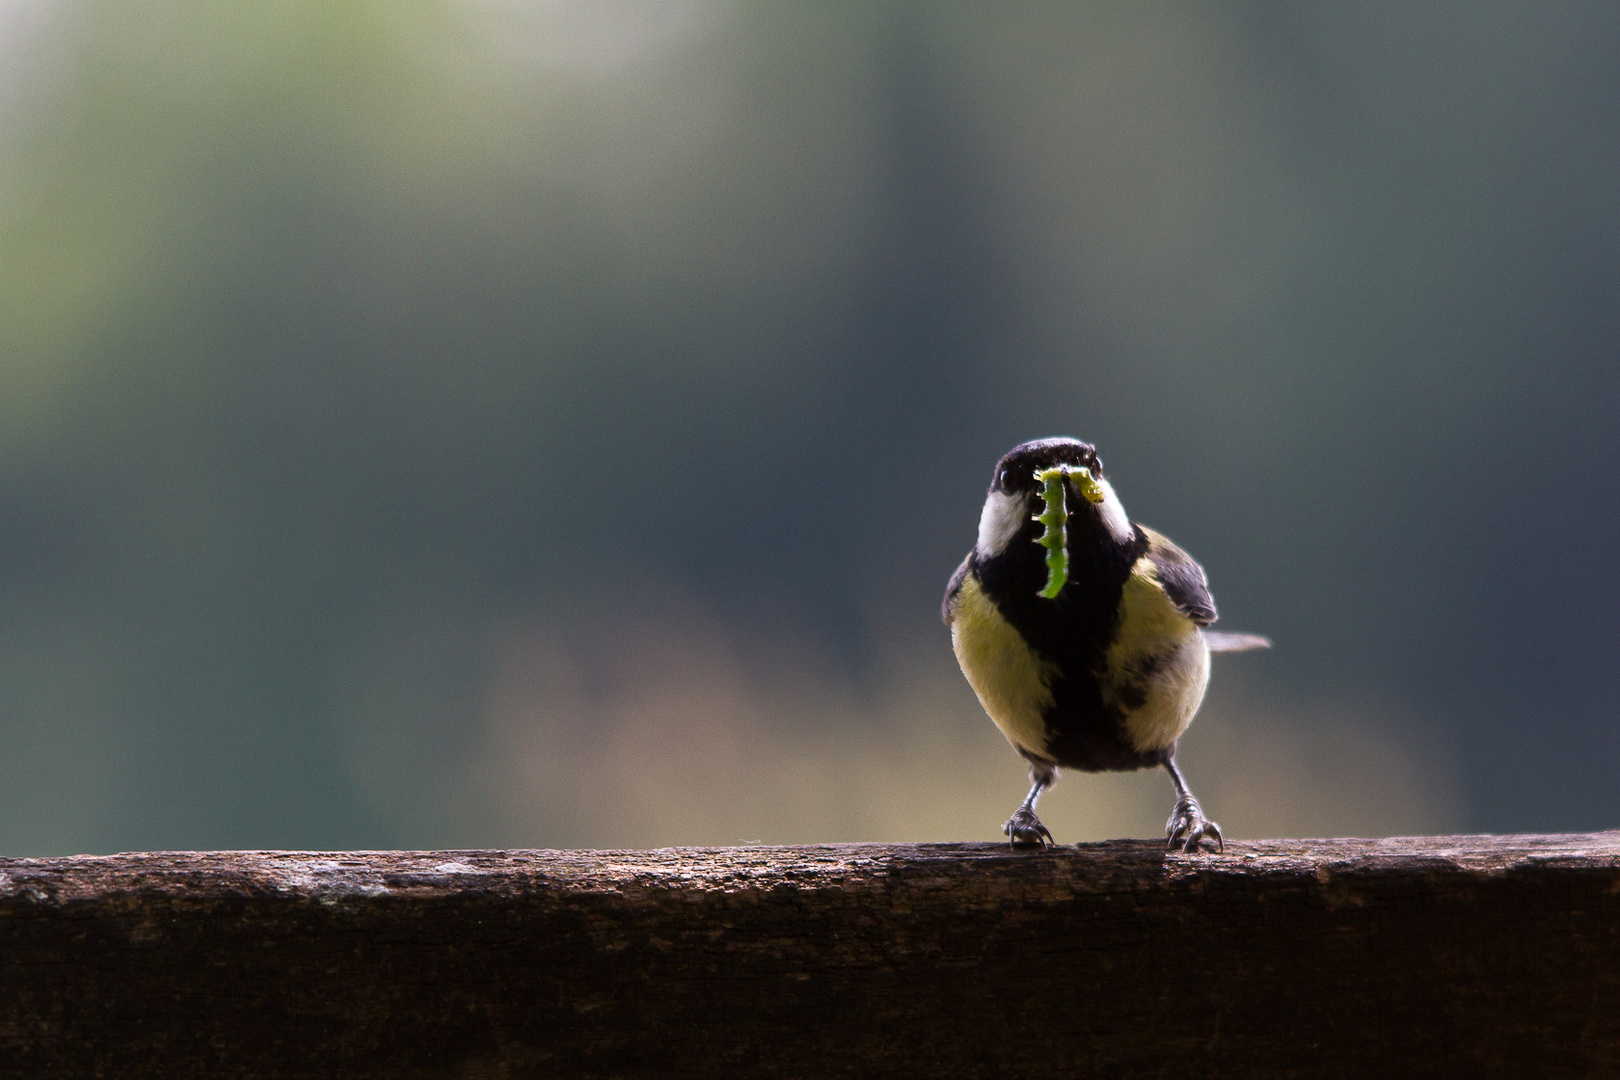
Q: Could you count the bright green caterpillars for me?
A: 1